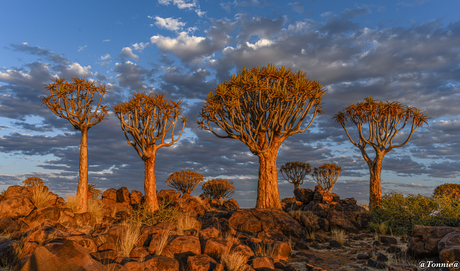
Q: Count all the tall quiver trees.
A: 4